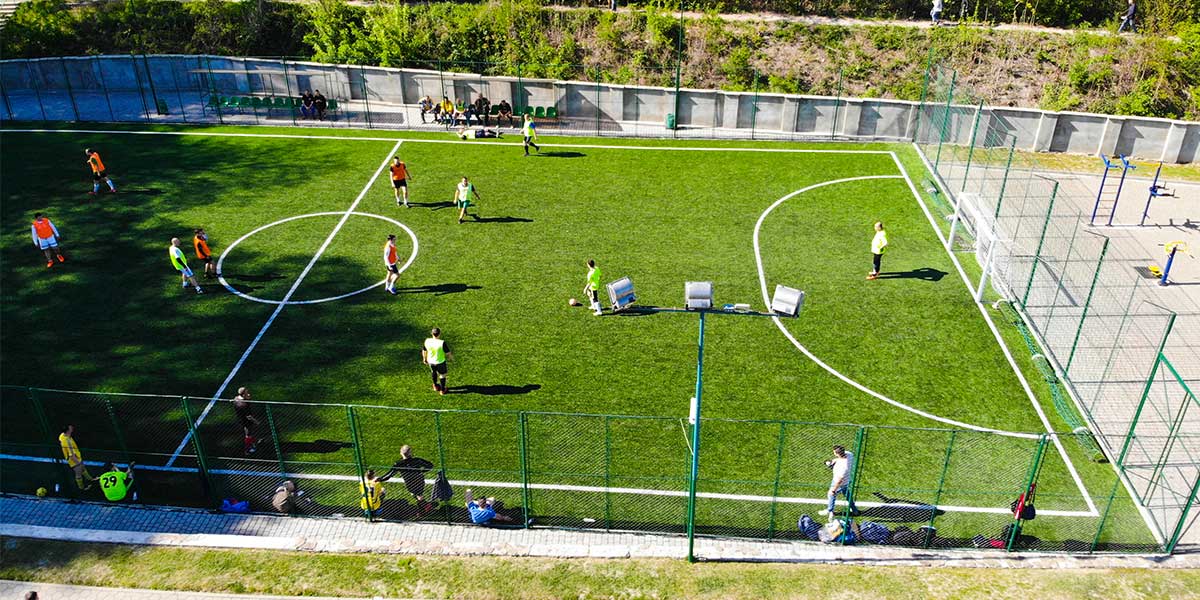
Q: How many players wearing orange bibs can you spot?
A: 5